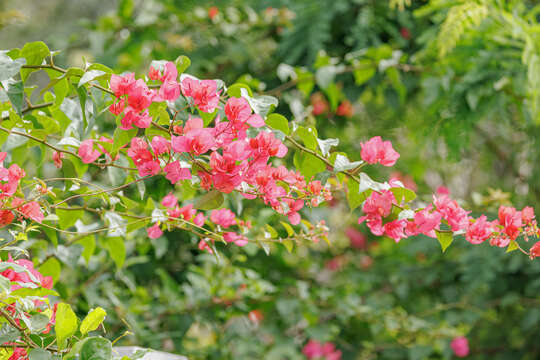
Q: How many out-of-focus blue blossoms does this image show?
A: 0